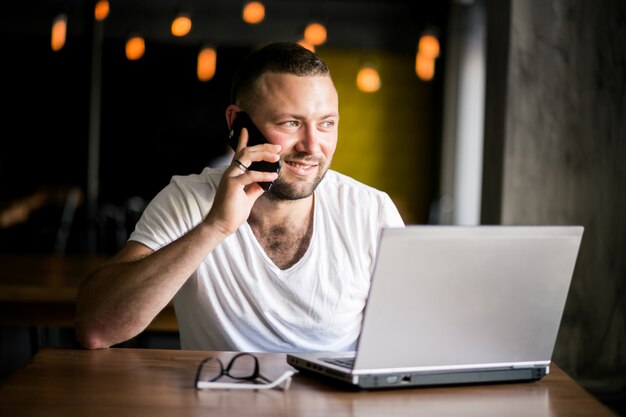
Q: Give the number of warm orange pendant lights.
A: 11